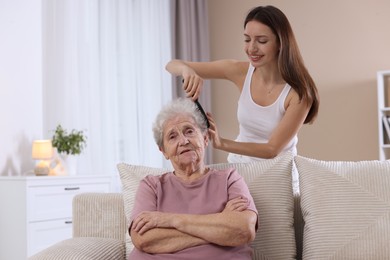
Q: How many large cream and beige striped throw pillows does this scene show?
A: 2